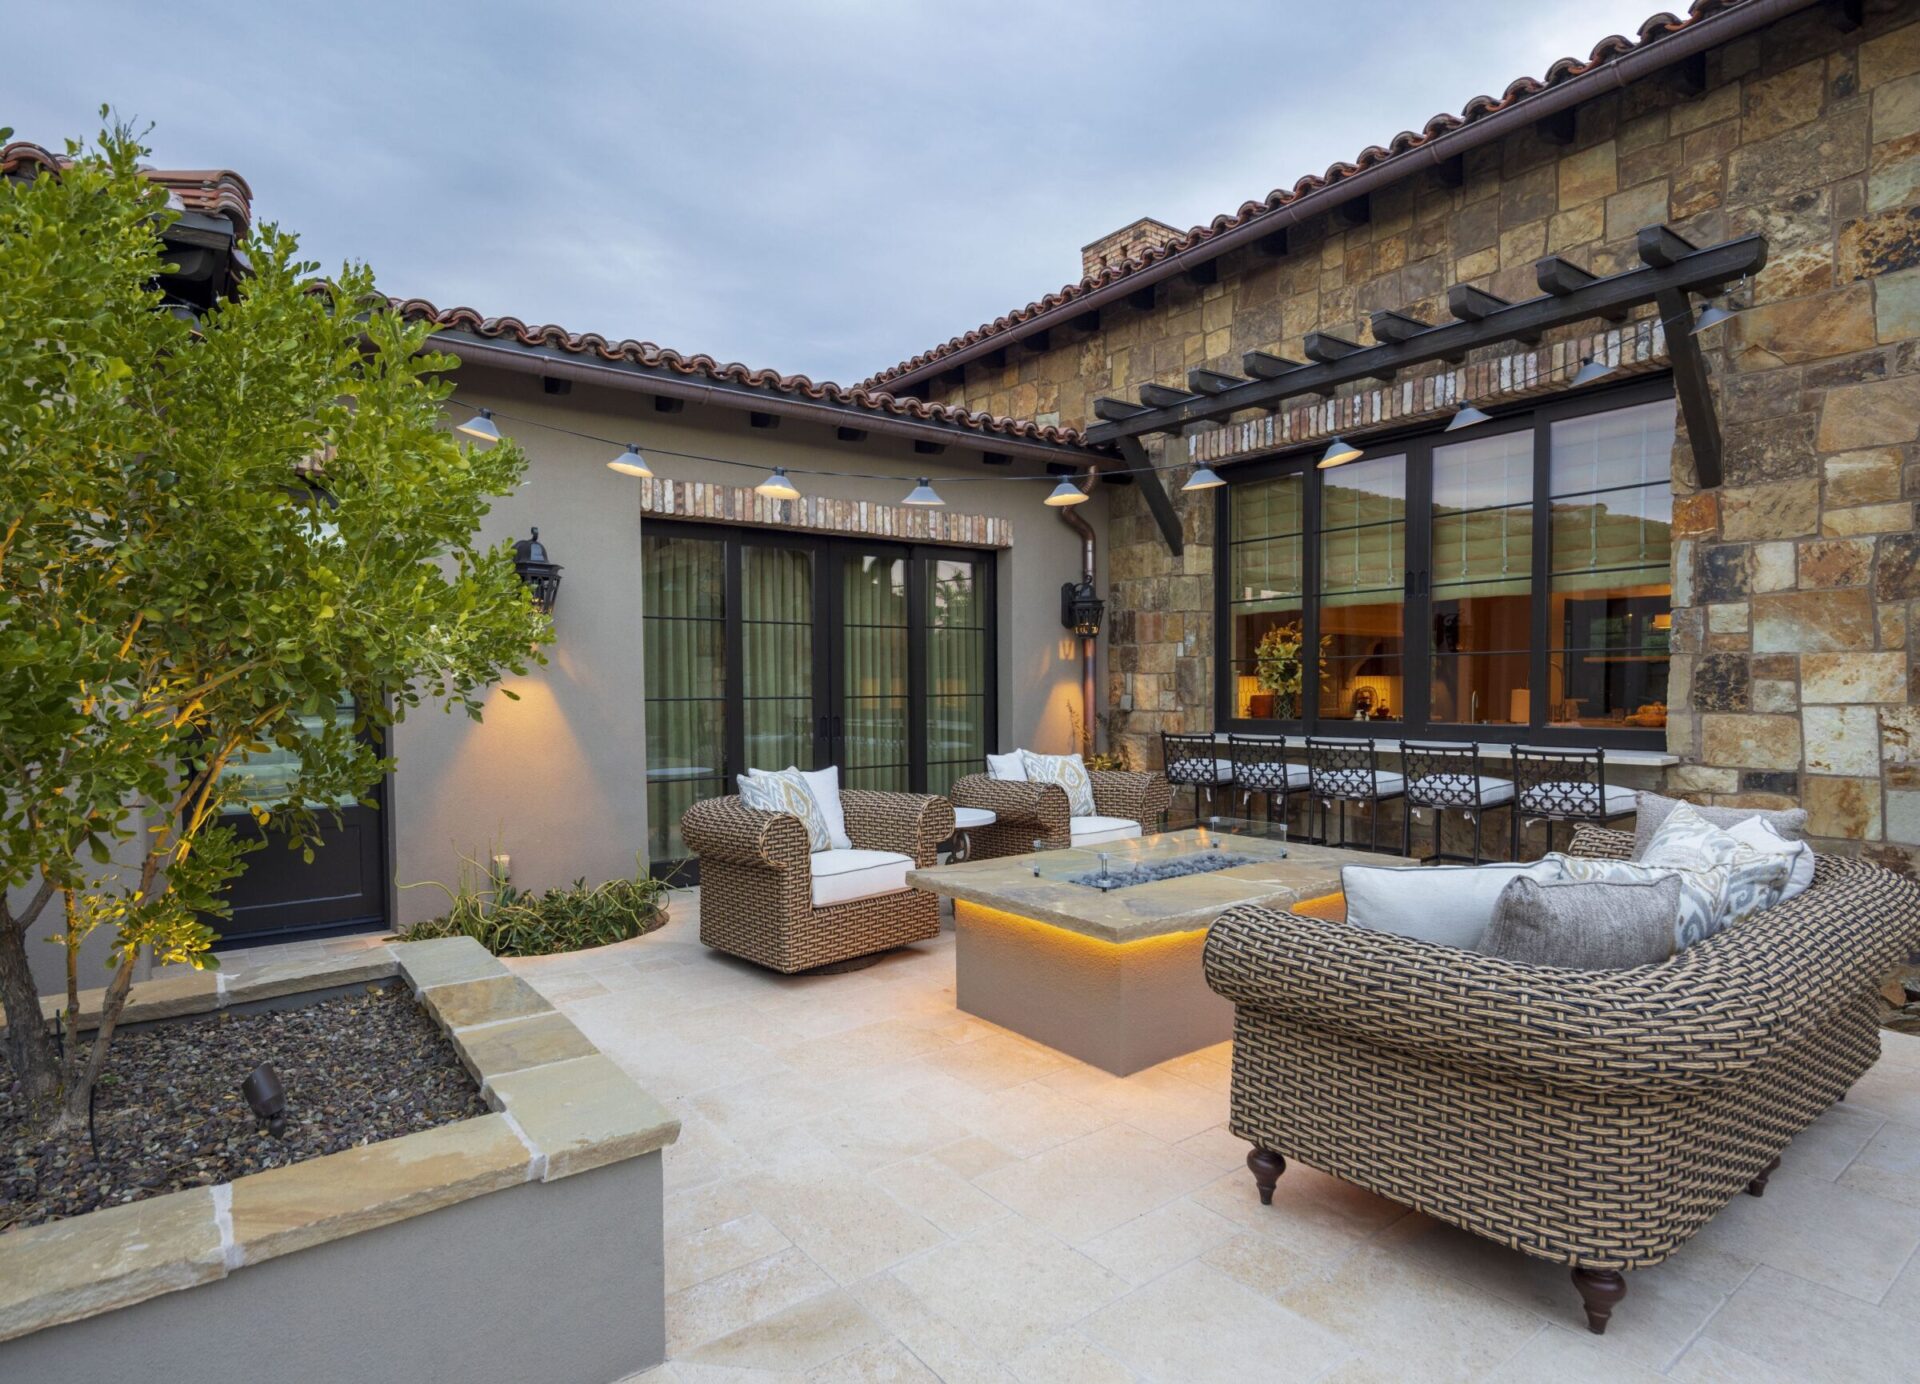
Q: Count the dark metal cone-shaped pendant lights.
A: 10